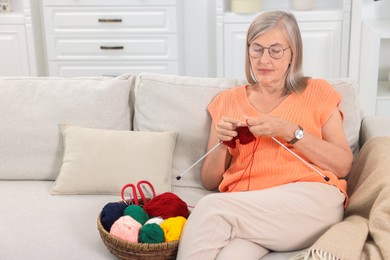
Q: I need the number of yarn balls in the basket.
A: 7